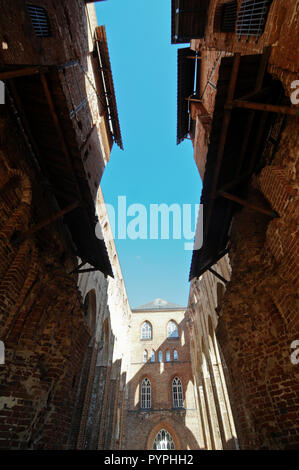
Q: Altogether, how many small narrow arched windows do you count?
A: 5